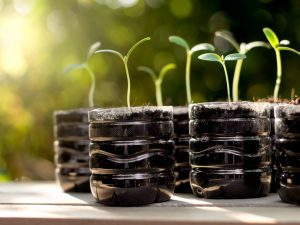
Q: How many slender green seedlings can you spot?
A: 7